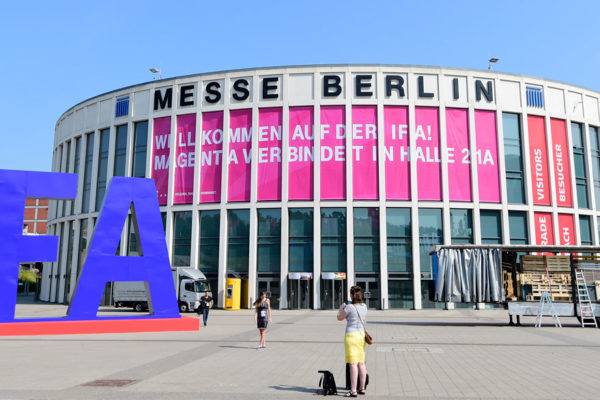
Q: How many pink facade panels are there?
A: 12